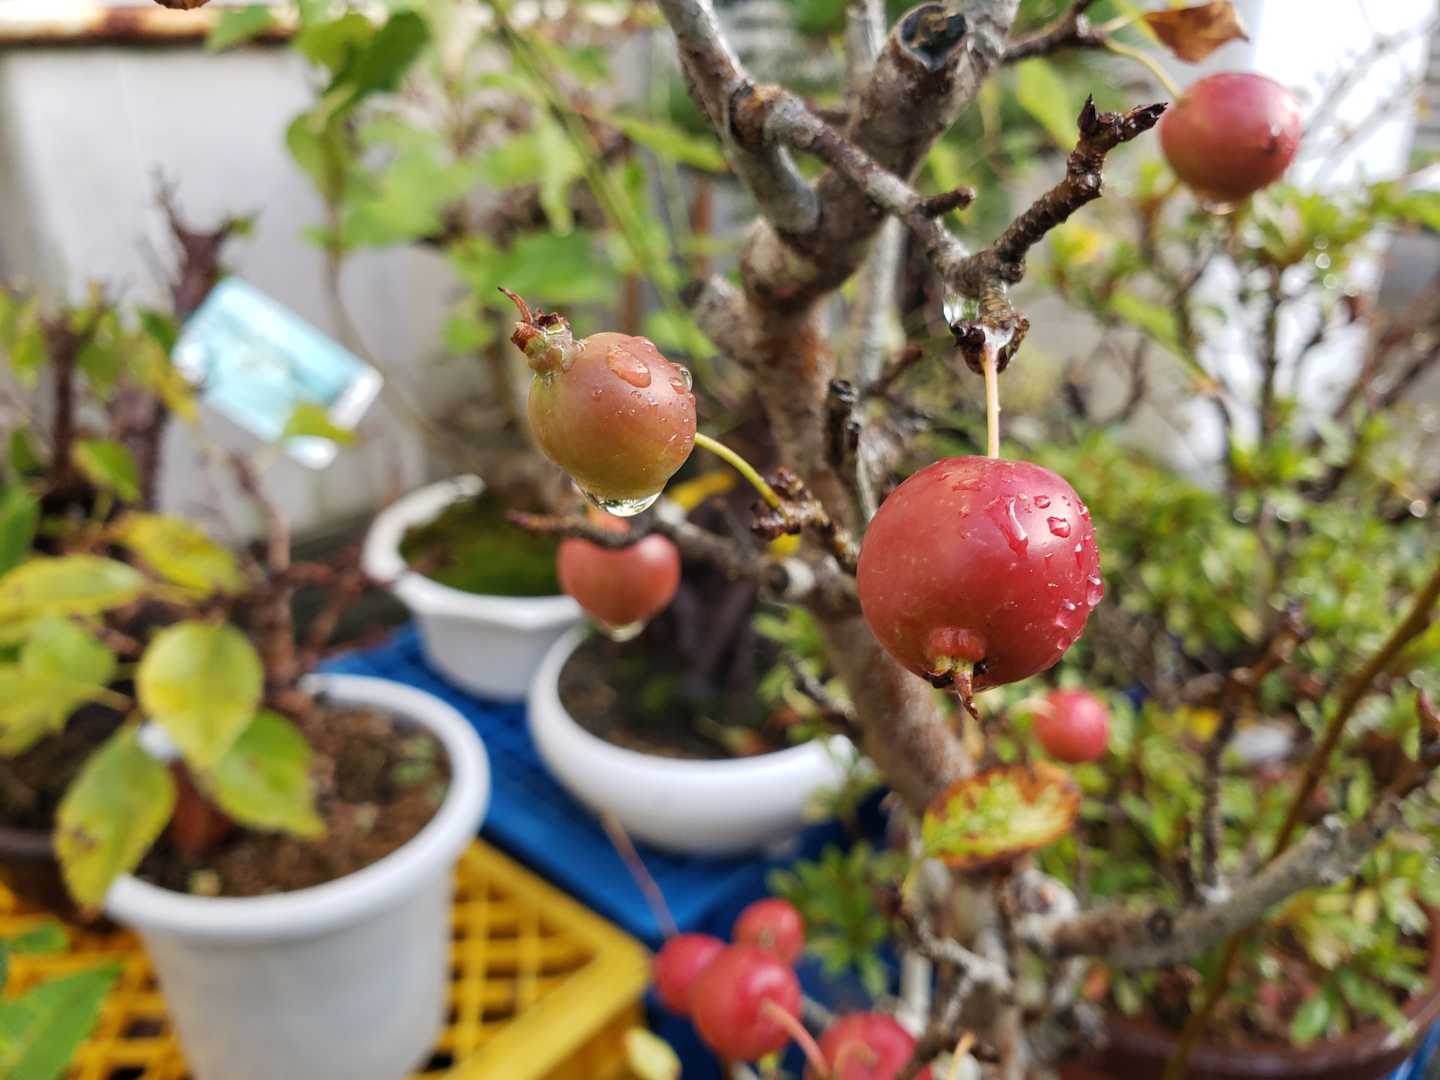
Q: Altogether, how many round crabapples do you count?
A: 9